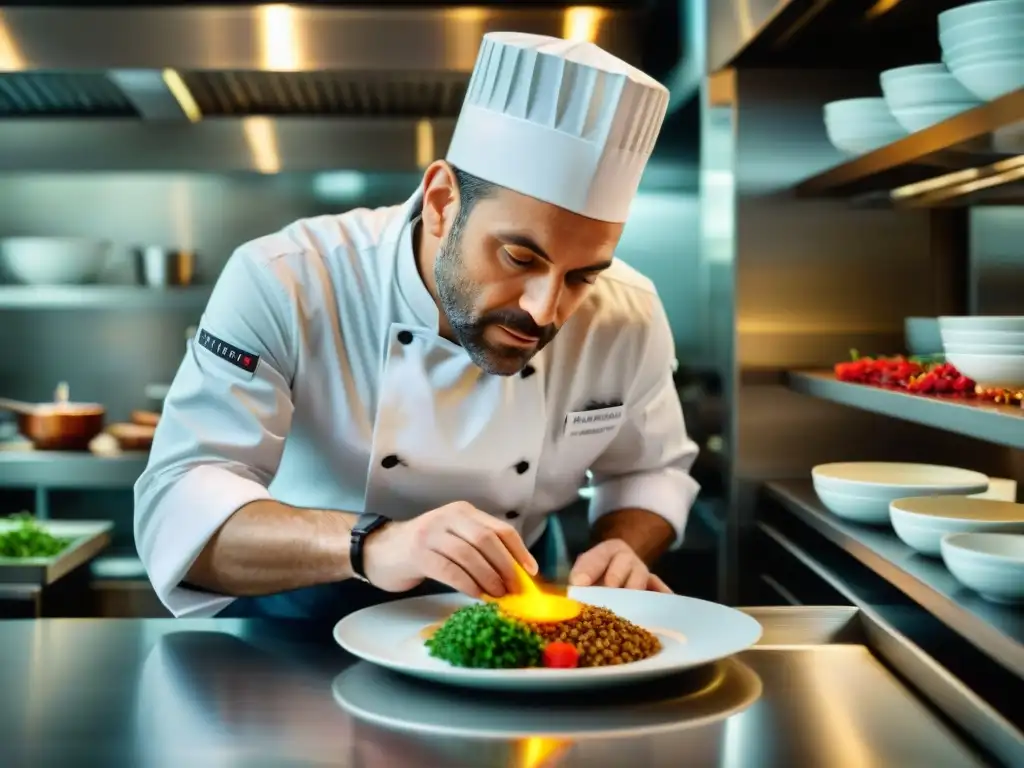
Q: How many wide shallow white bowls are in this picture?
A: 3